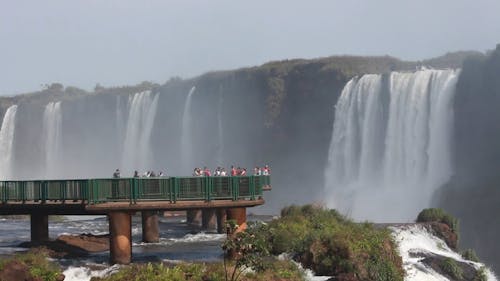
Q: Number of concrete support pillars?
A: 7